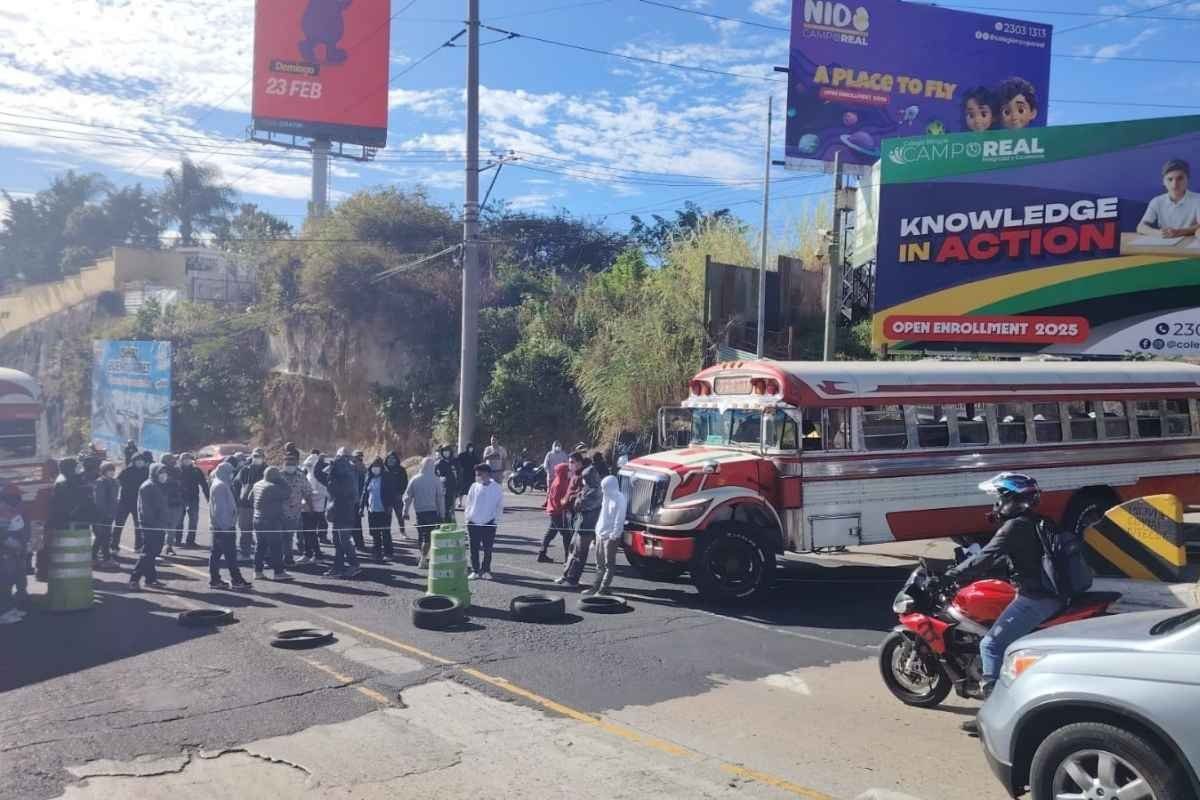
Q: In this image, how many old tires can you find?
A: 5